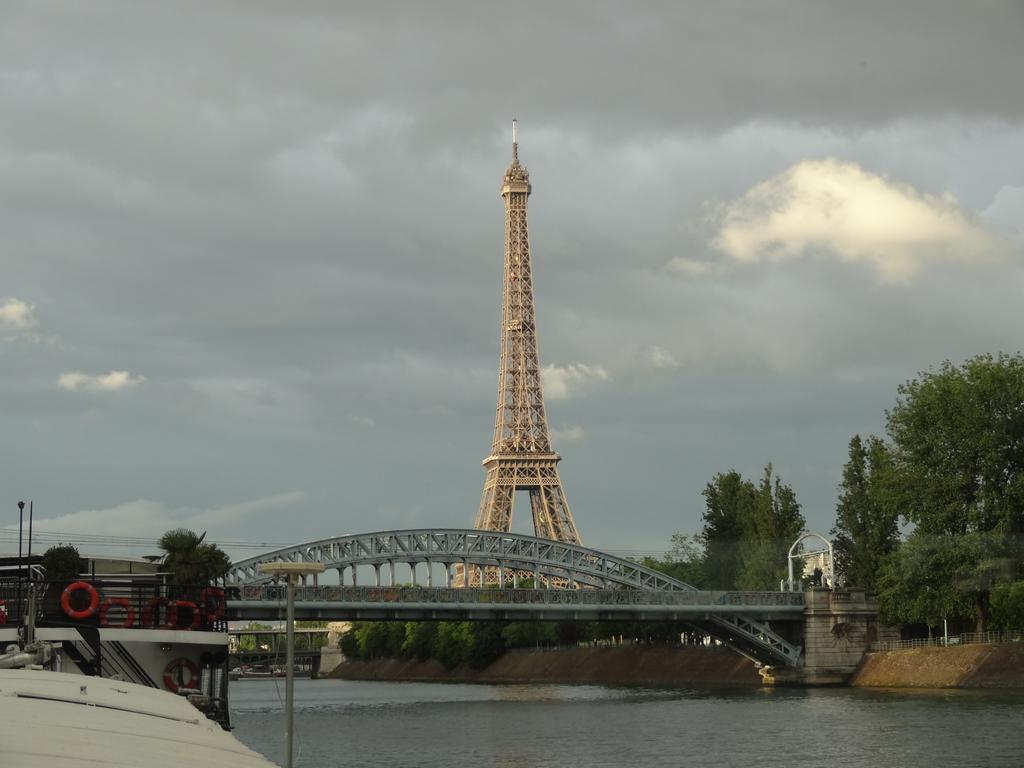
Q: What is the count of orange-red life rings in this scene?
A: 6